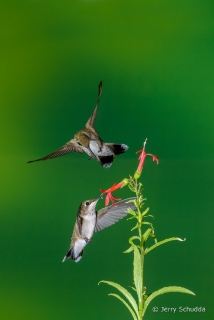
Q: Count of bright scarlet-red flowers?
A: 2